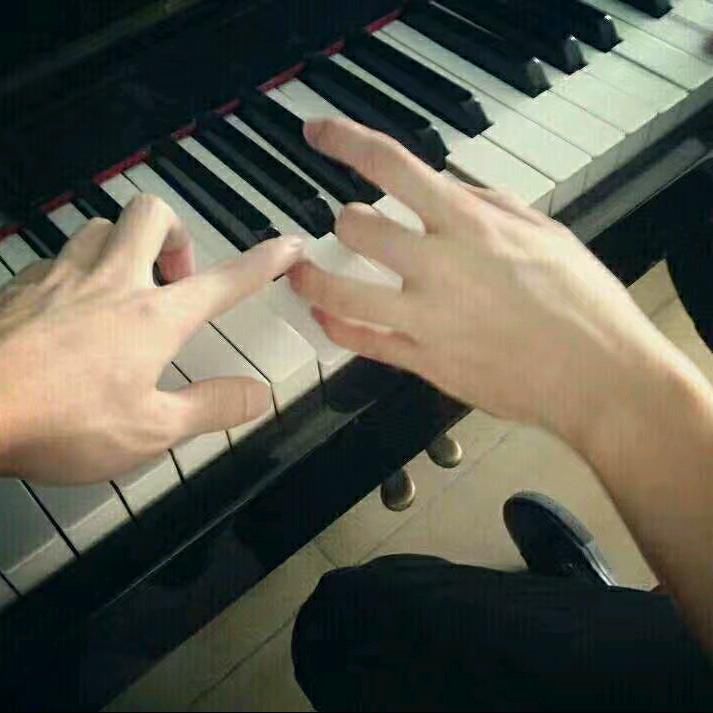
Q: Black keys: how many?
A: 11